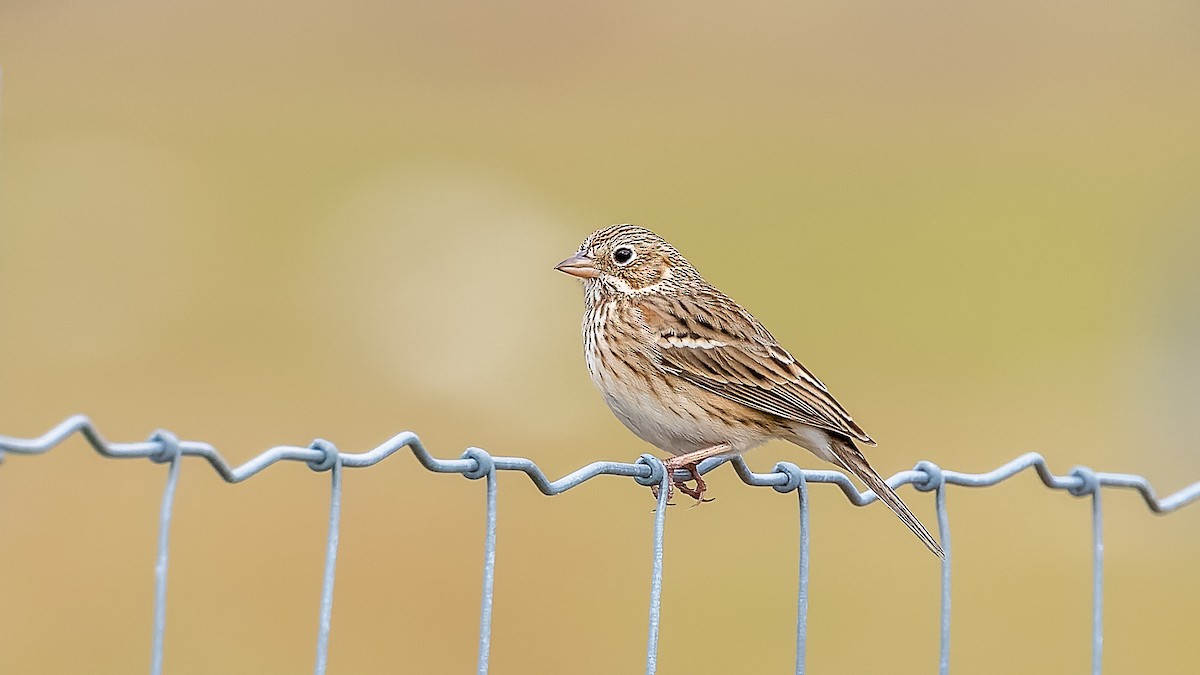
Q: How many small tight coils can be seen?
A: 7